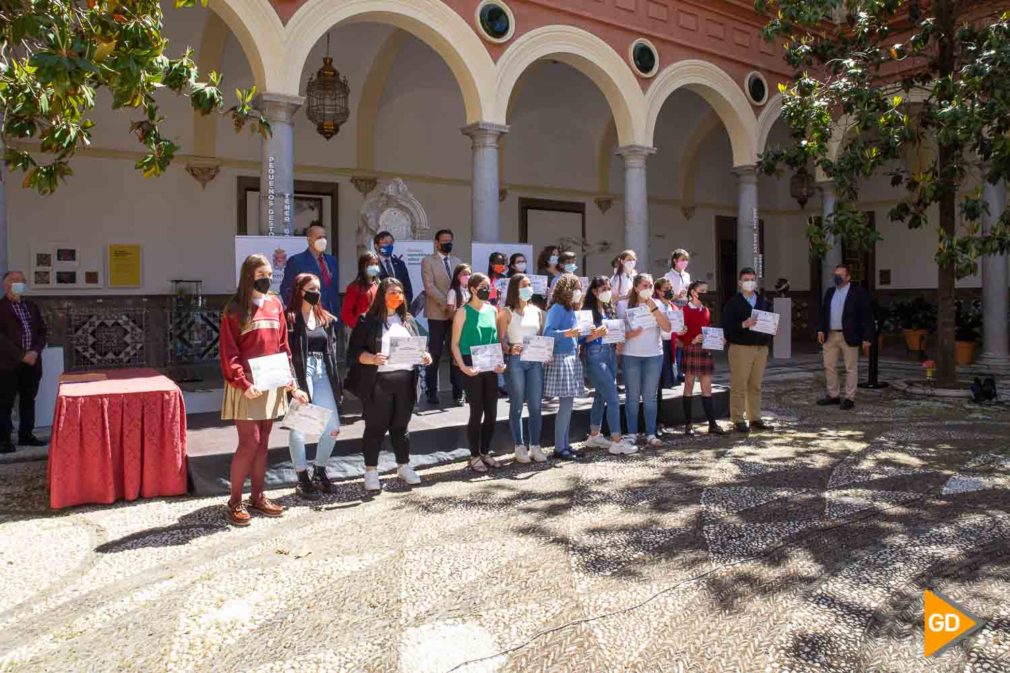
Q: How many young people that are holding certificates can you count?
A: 14